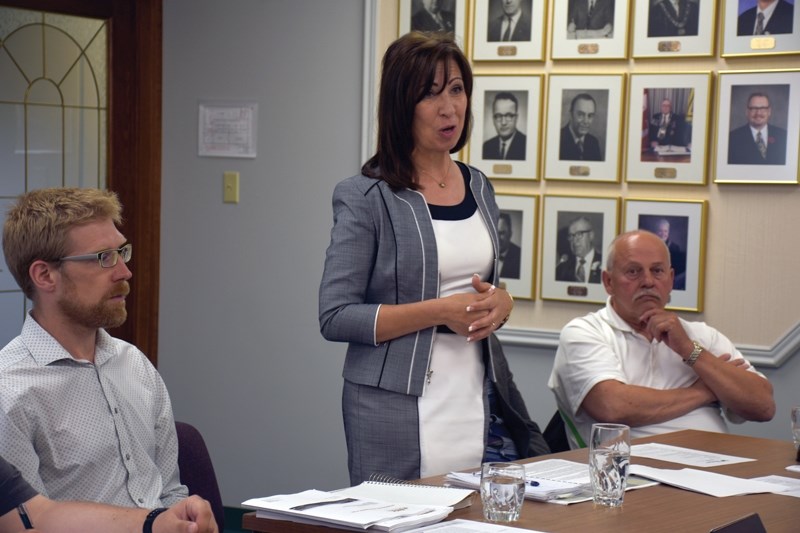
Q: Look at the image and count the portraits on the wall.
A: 12